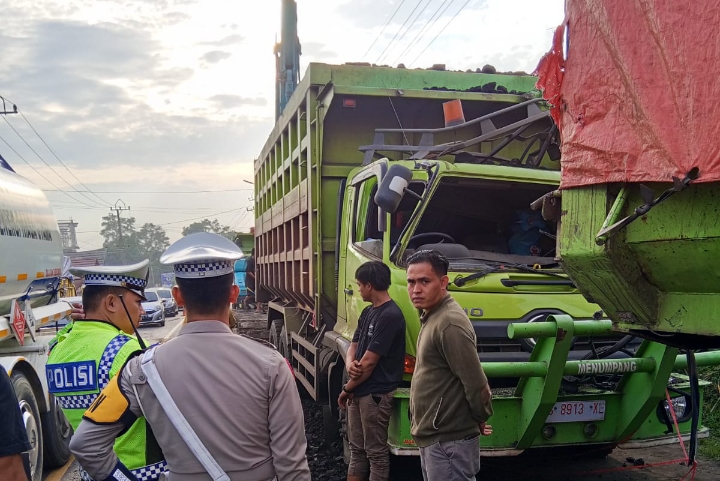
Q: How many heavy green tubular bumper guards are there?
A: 1